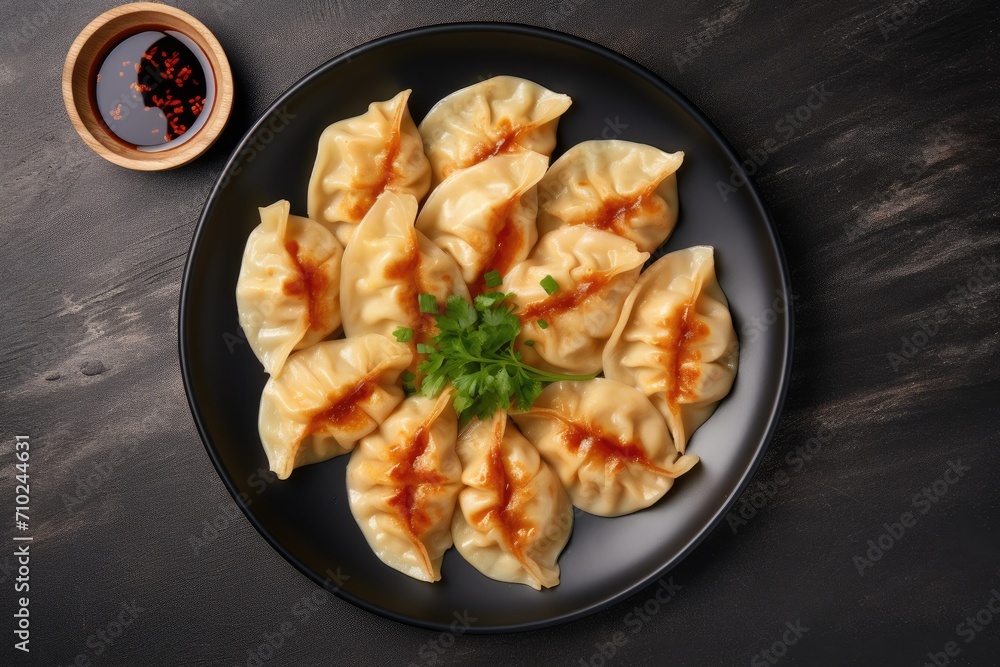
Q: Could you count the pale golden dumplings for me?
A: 12